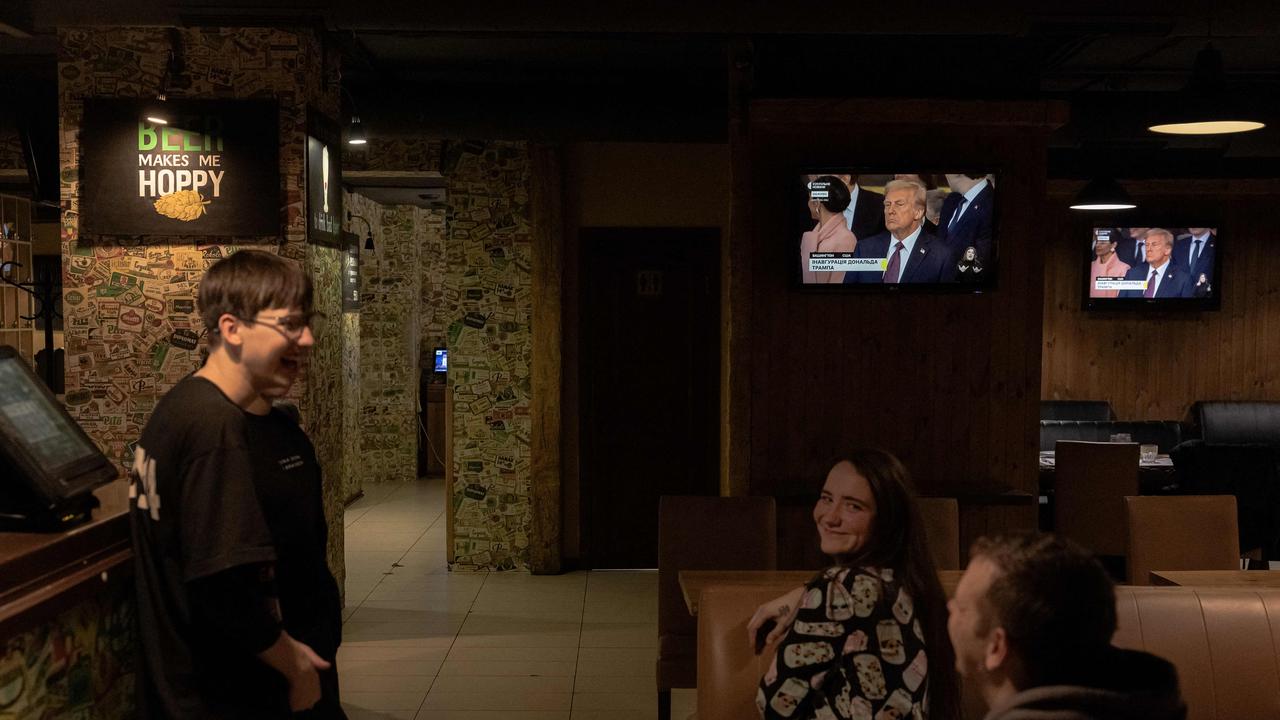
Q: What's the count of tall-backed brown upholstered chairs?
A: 4